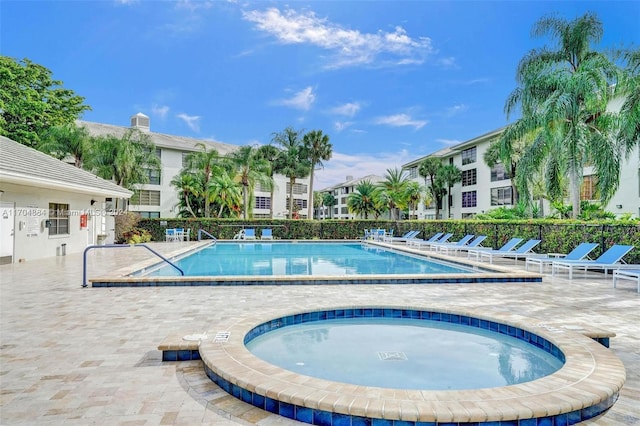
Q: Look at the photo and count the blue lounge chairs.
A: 13